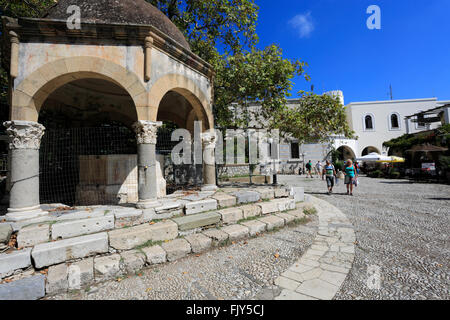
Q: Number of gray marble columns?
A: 3